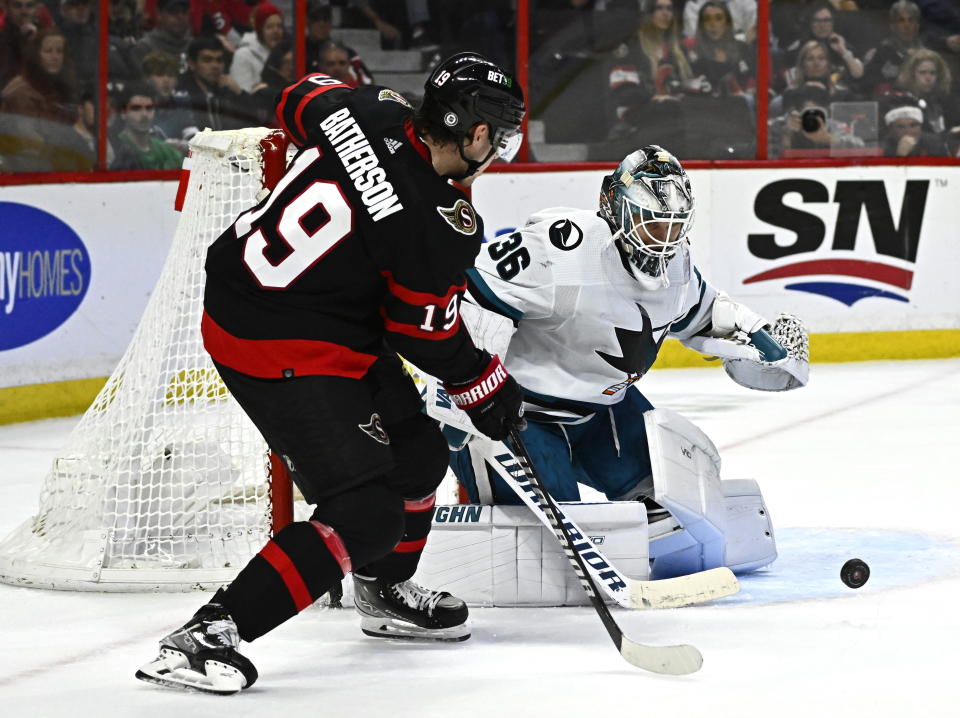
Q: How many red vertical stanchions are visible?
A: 4